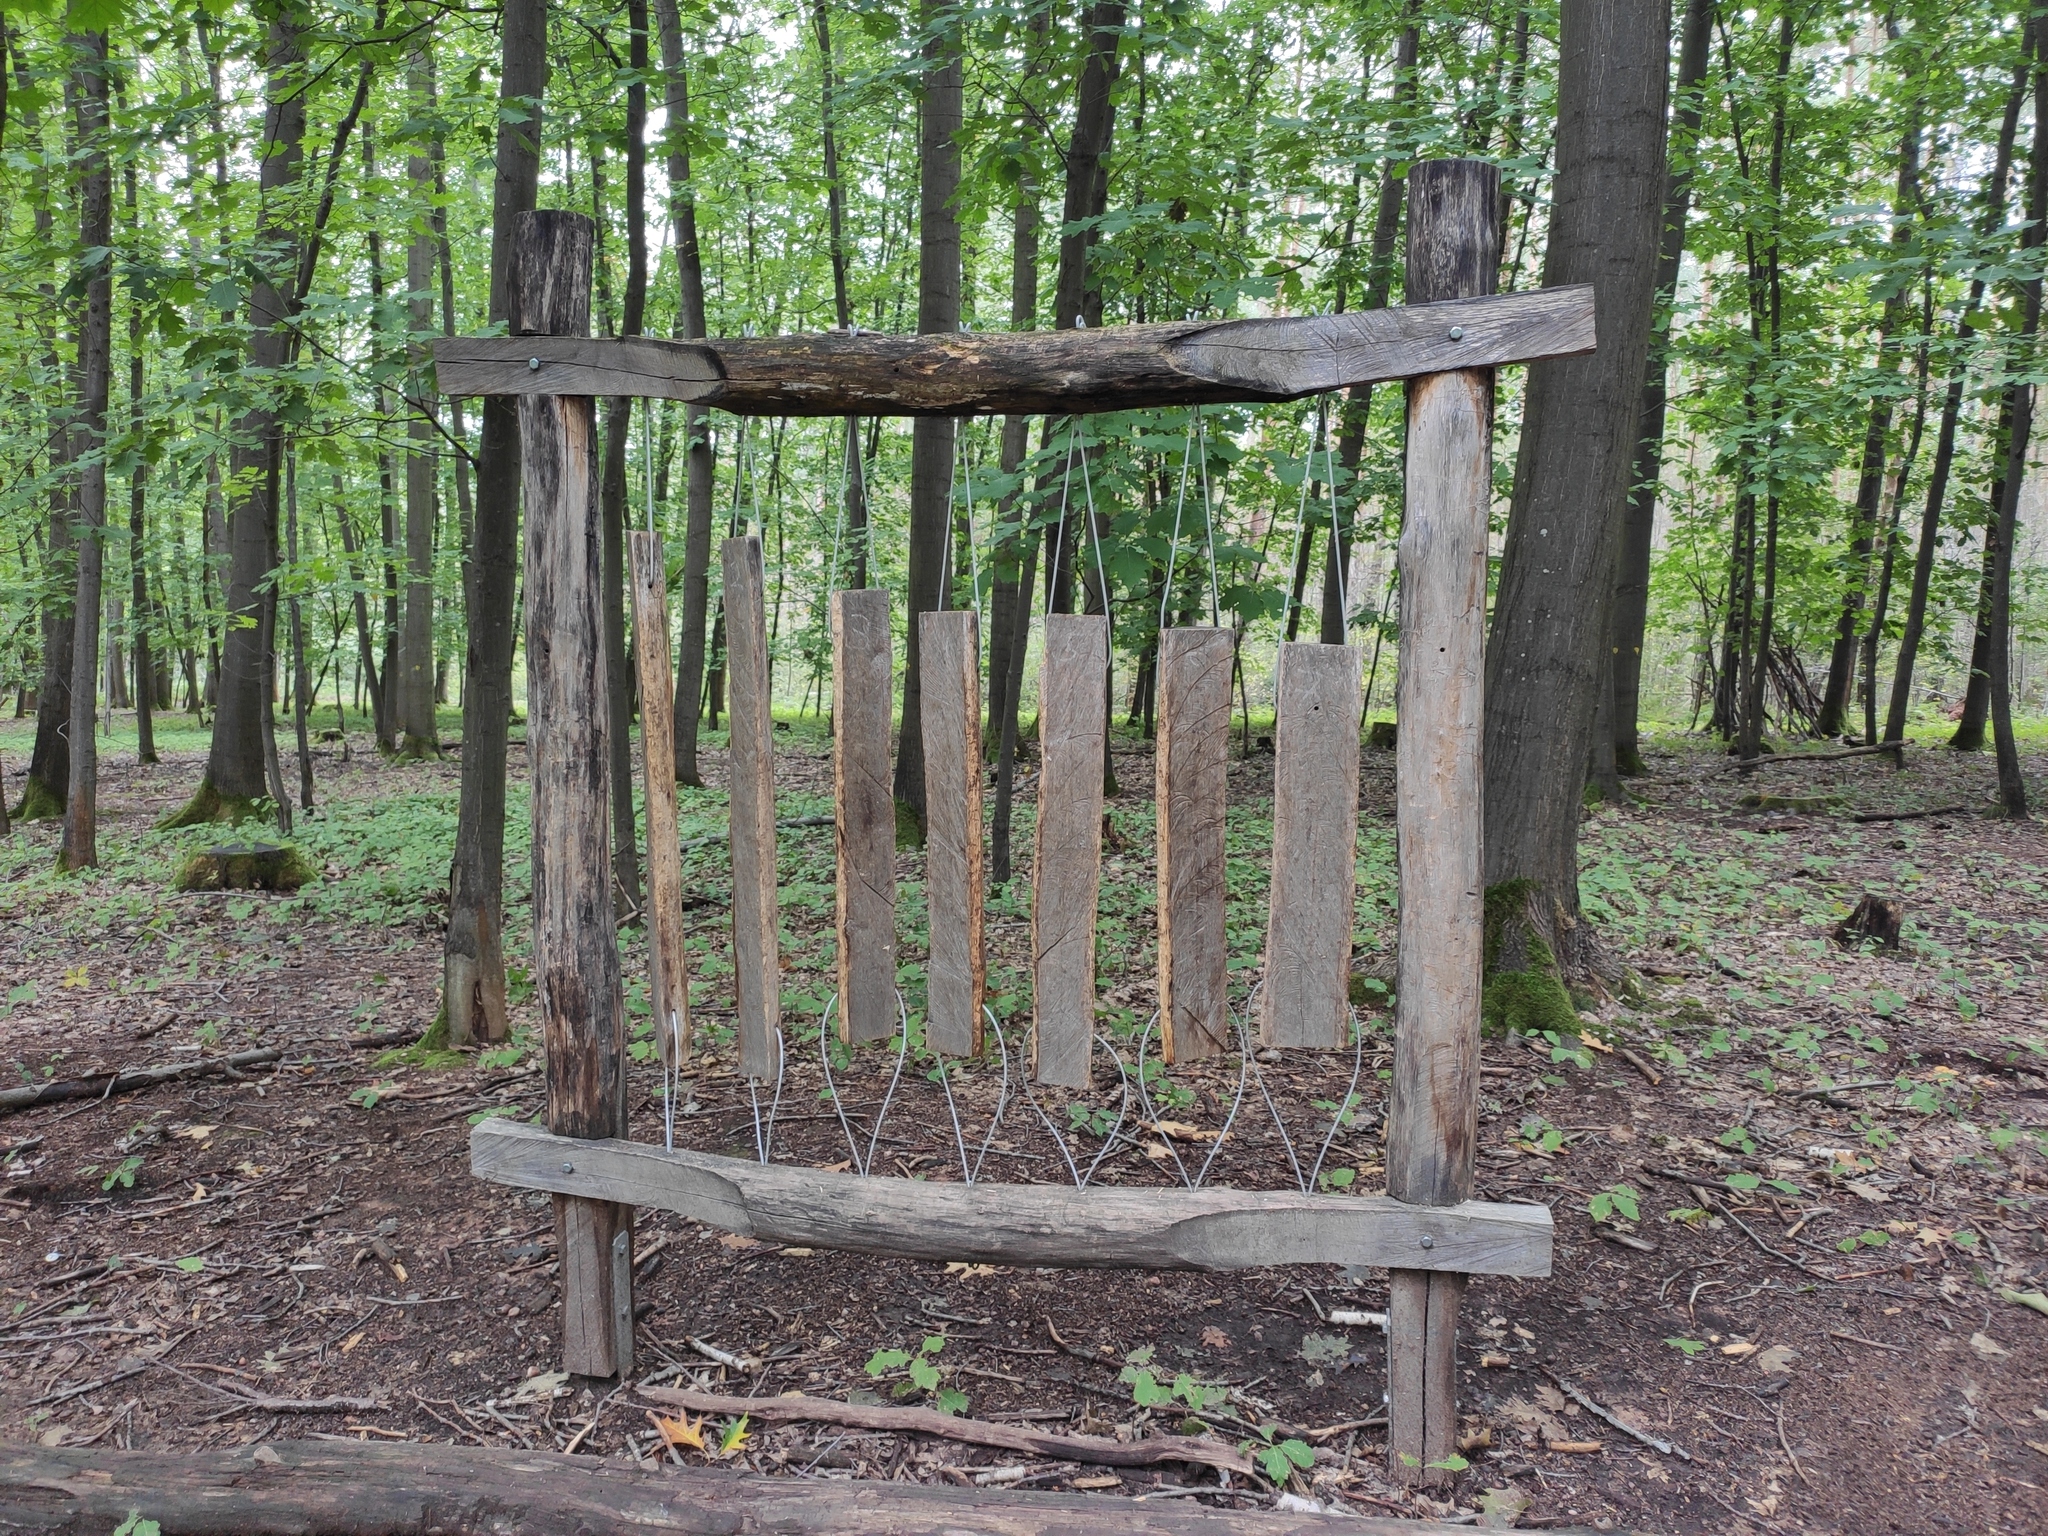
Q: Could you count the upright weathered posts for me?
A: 2